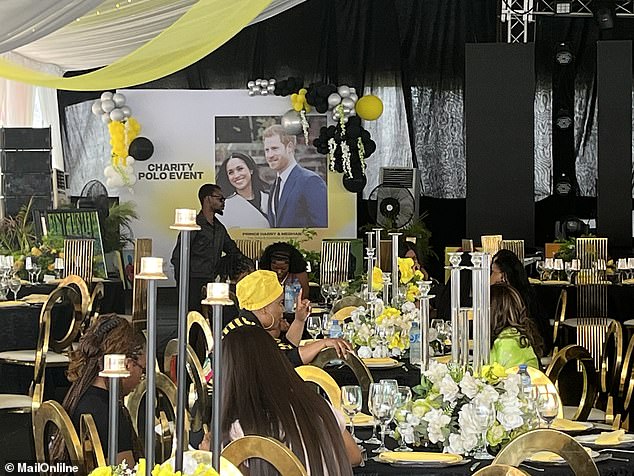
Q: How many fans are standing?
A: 2